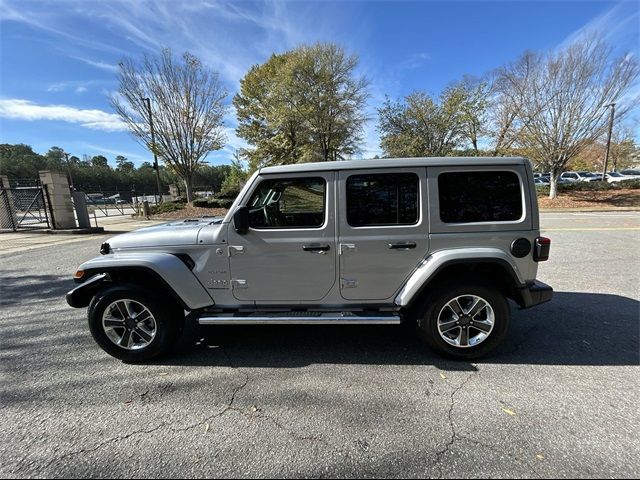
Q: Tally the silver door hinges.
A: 4